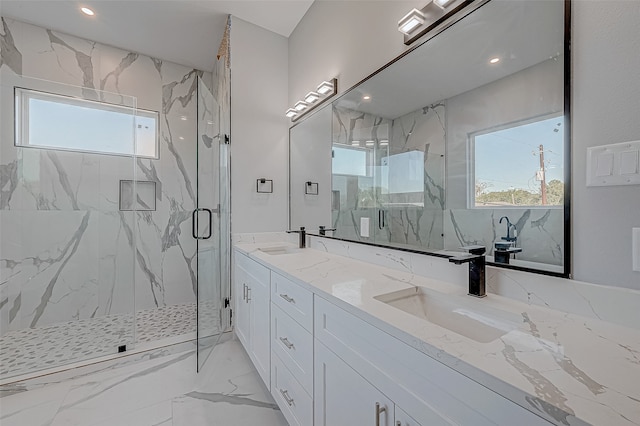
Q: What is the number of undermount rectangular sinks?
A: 2